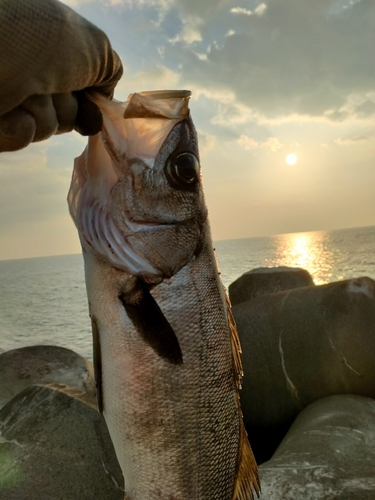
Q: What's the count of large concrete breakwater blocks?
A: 5